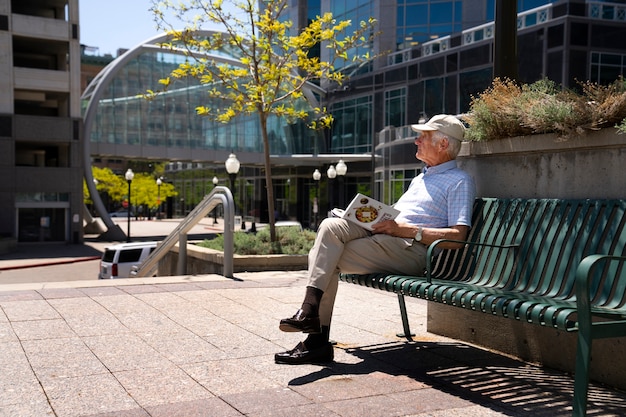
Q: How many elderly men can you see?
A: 1